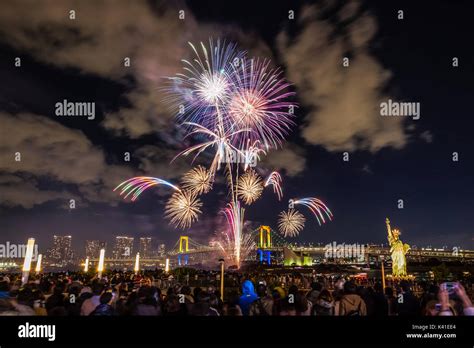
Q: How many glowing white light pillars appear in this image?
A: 6